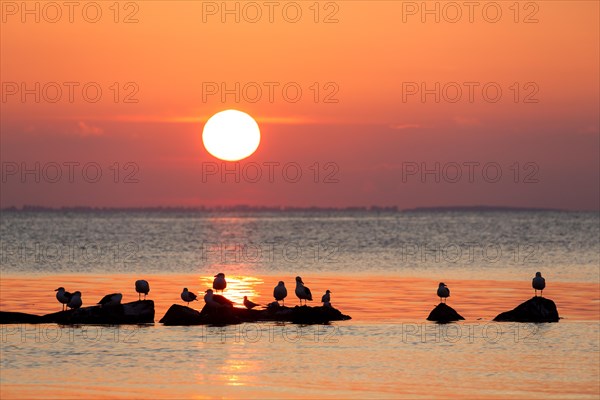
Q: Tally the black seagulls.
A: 13